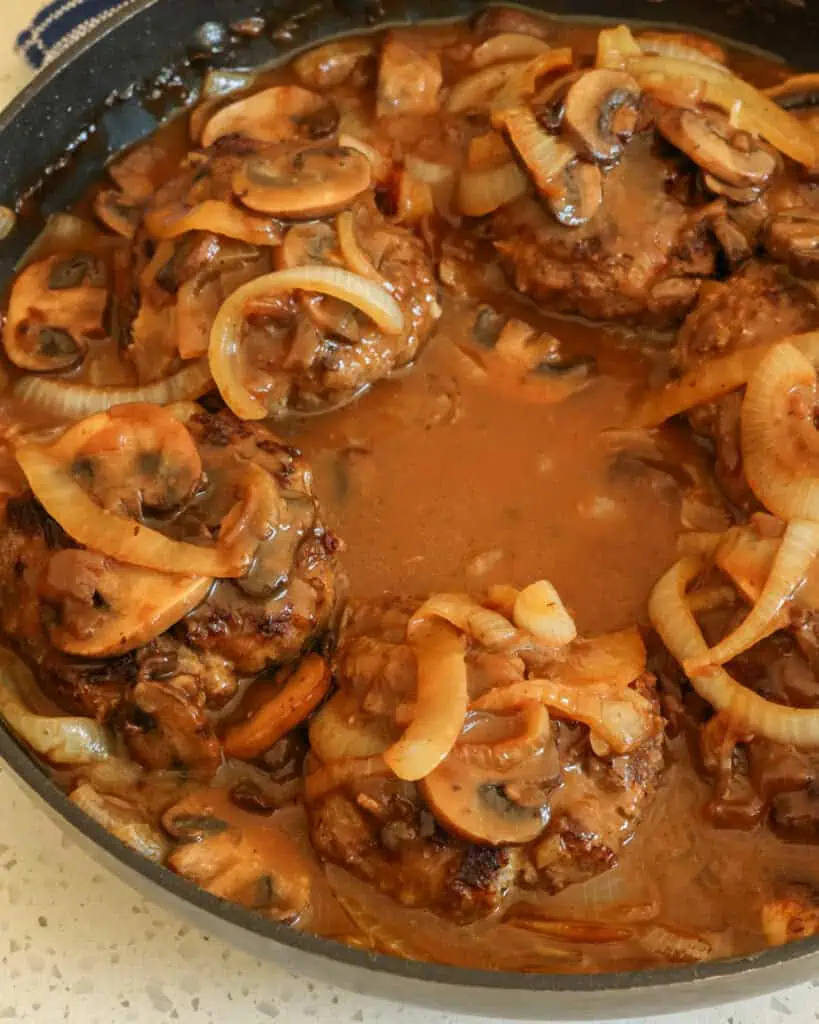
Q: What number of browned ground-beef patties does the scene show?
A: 6